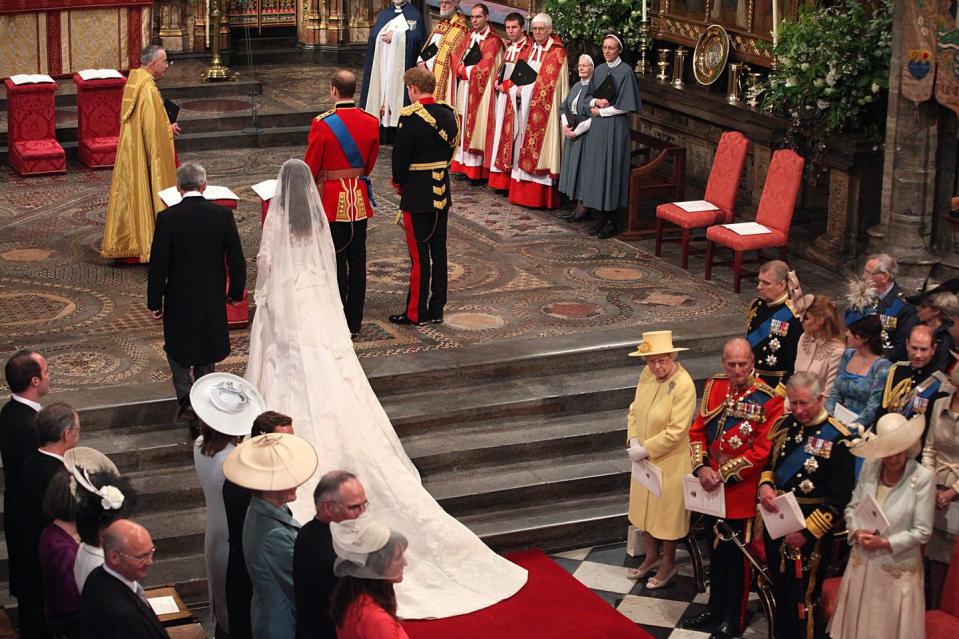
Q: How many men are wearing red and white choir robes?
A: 3